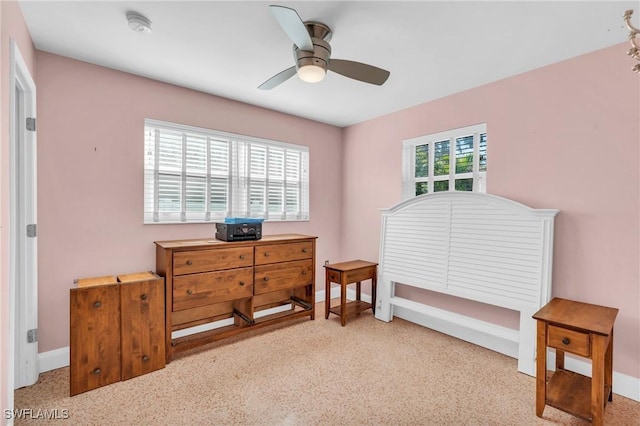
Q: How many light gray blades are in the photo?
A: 2